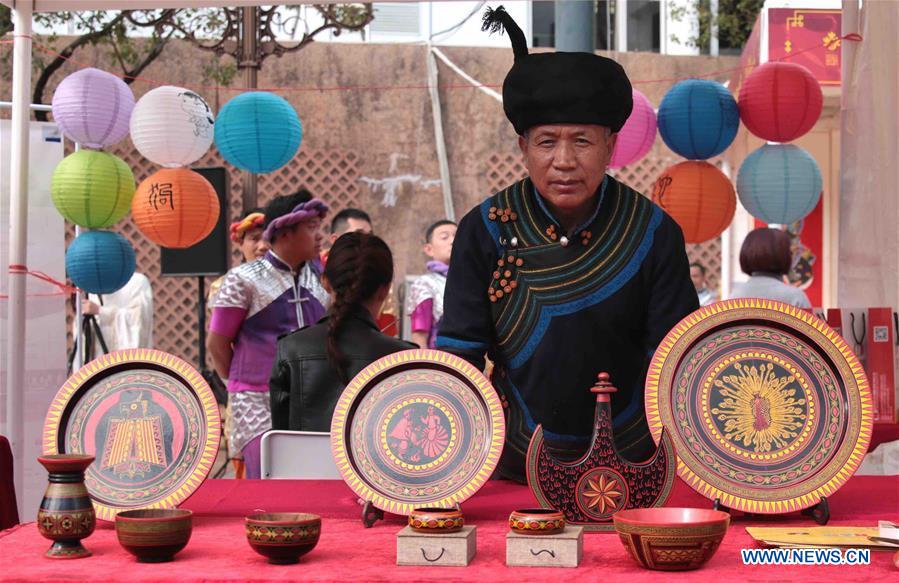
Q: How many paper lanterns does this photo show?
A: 11